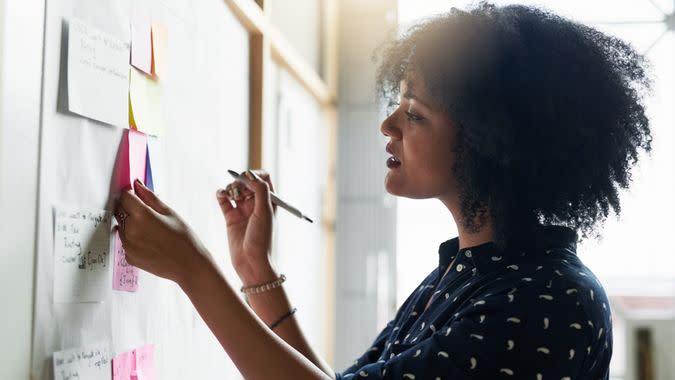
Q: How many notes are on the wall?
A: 11